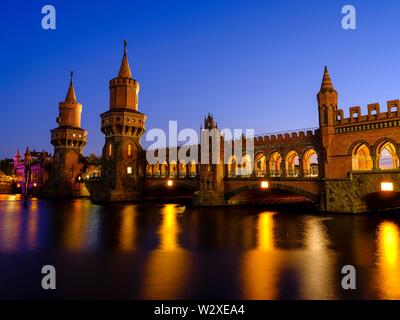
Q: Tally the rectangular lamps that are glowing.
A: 3